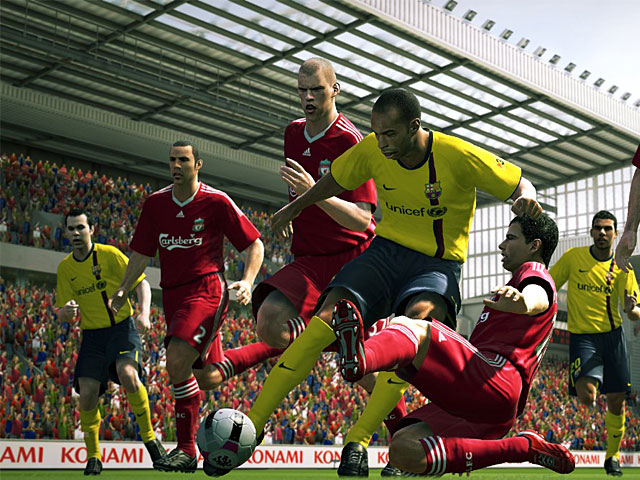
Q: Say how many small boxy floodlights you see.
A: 13